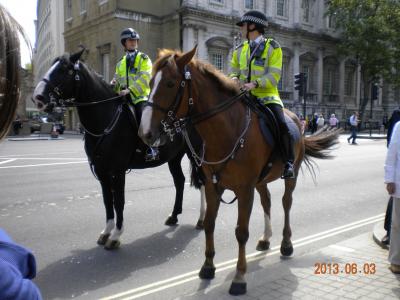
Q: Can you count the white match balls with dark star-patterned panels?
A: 0